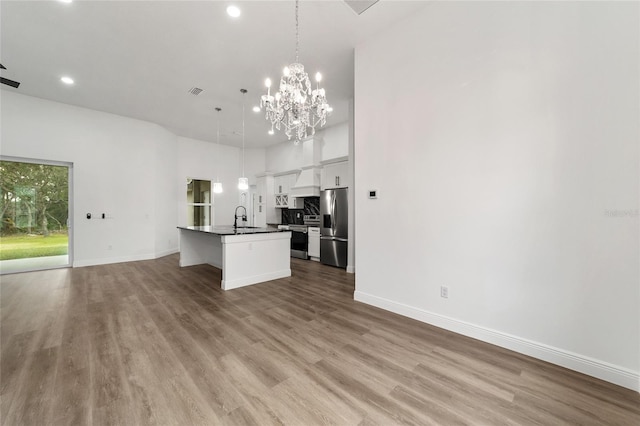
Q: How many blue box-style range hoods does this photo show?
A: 0